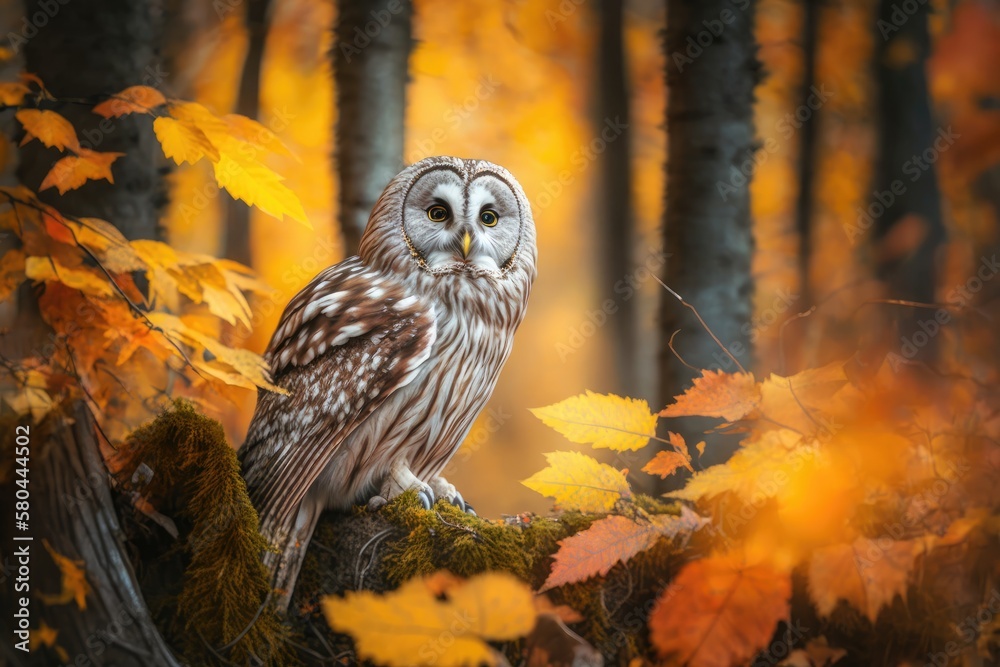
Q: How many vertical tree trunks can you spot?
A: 7